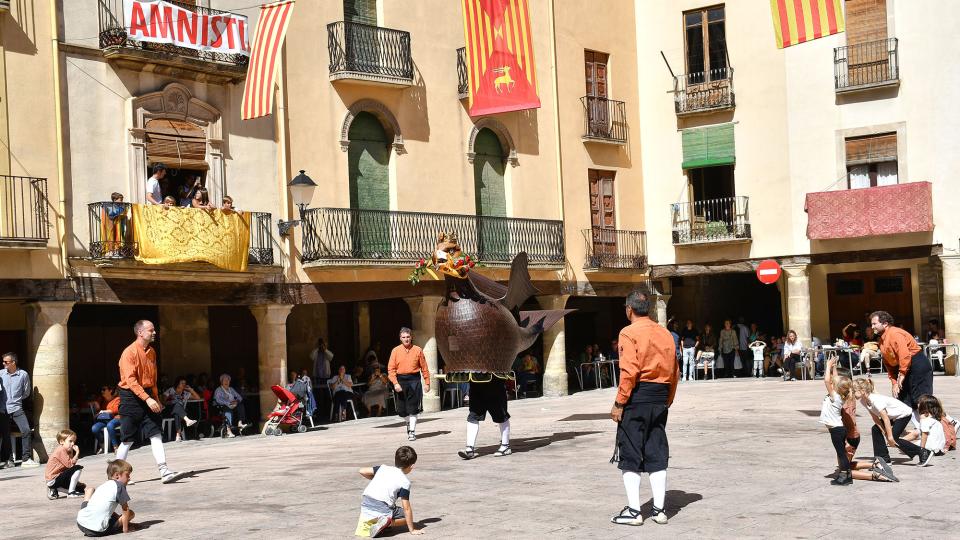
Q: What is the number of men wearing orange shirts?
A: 4